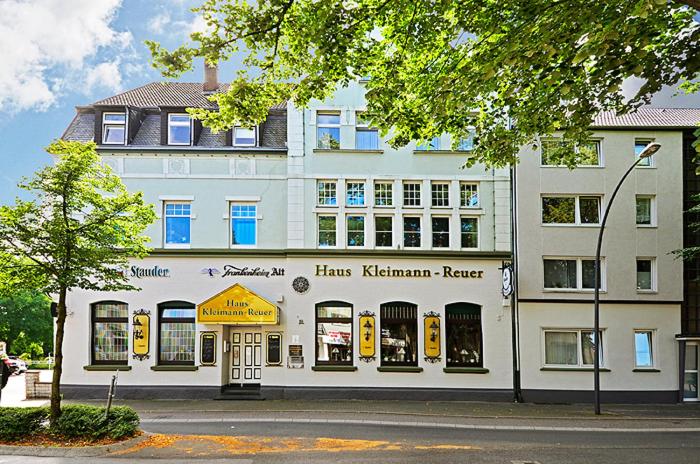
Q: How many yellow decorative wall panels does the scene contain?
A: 3